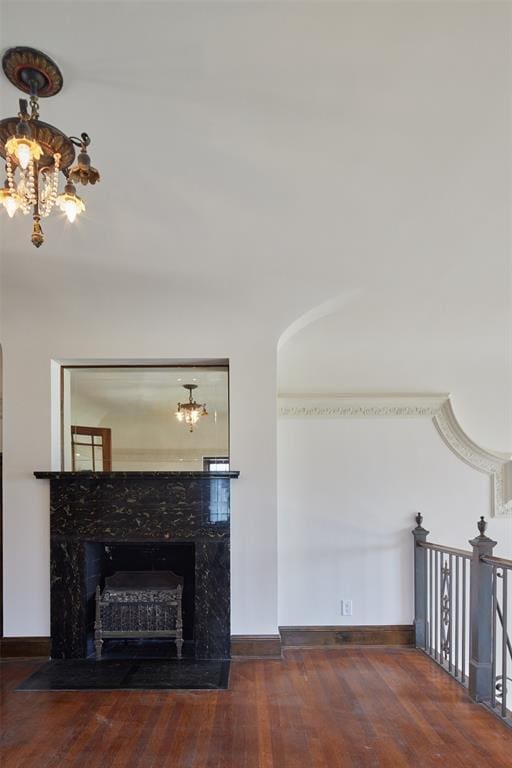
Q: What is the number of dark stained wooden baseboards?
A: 3